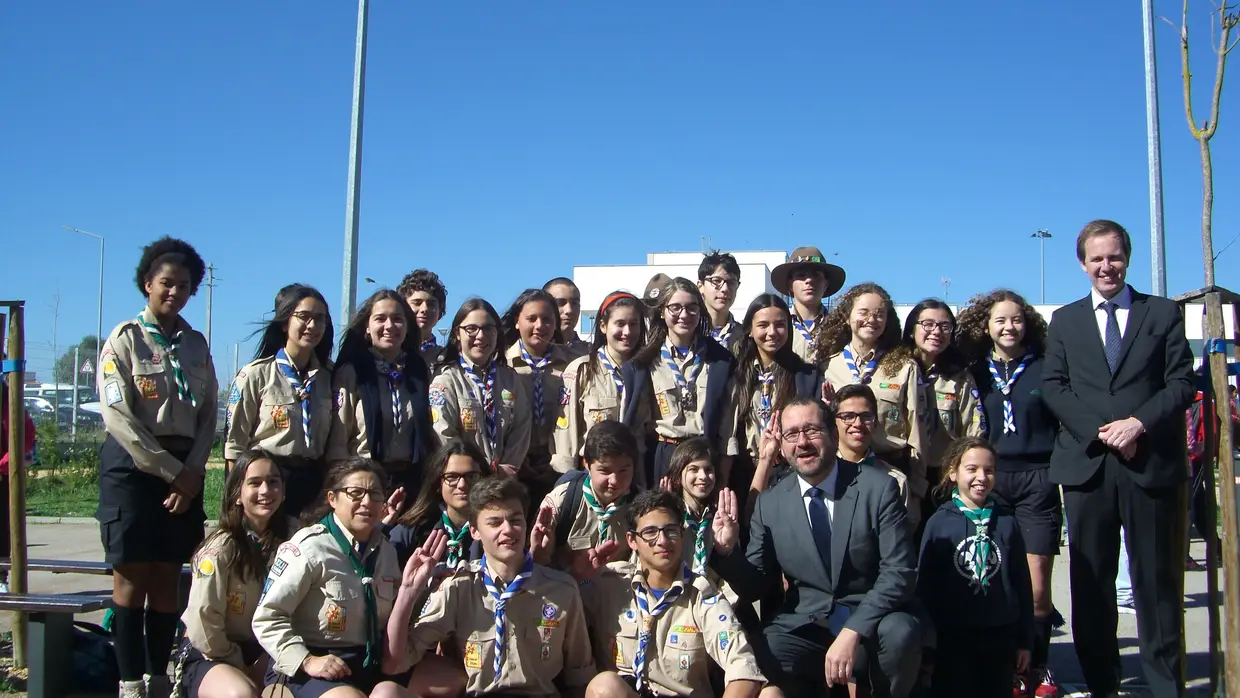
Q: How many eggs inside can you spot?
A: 0